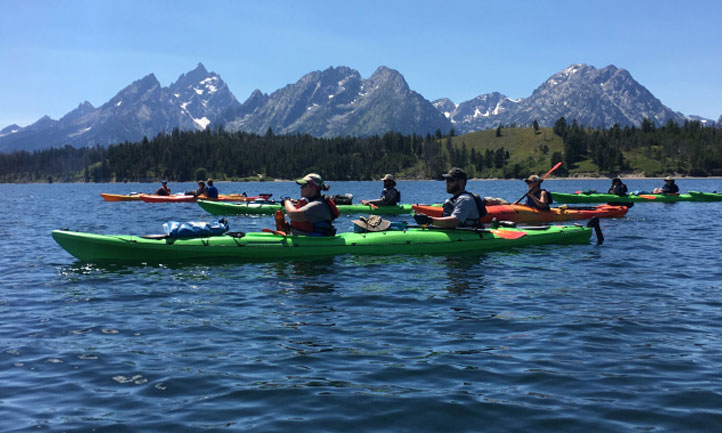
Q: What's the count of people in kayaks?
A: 9